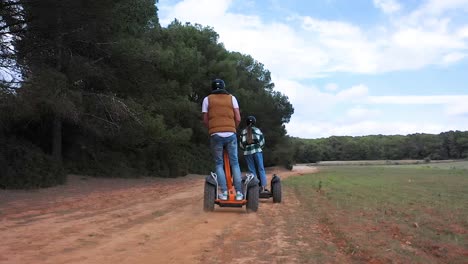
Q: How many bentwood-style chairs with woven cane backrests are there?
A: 0